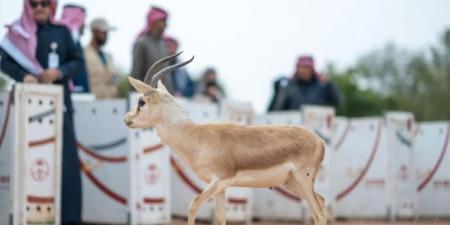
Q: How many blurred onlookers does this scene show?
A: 7